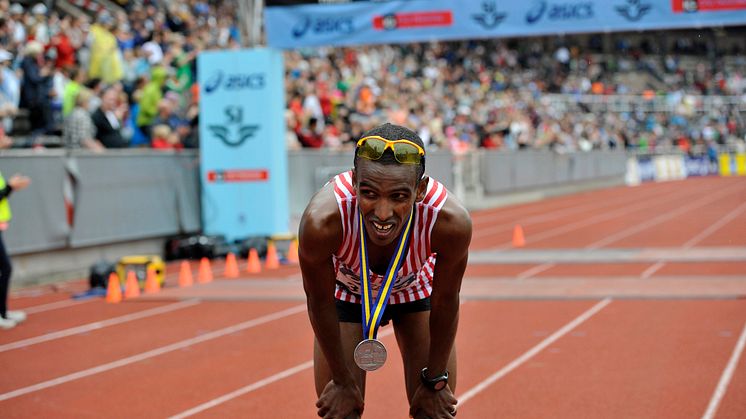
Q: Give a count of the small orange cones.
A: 10